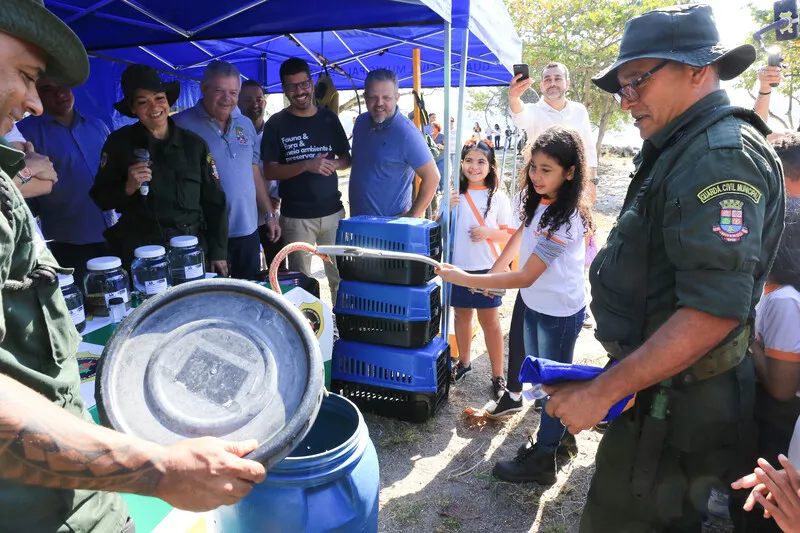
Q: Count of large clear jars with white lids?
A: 4